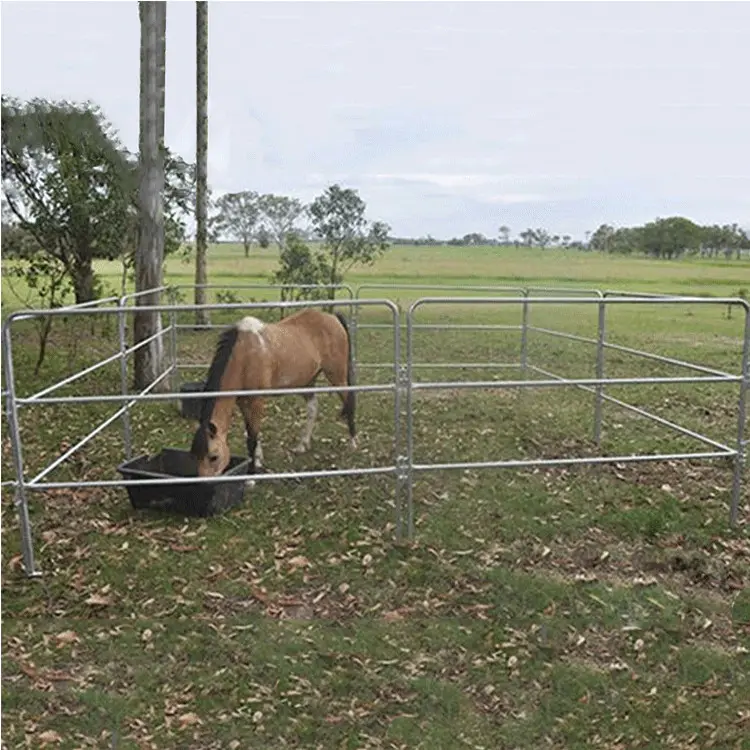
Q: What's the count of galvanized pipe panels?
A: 8